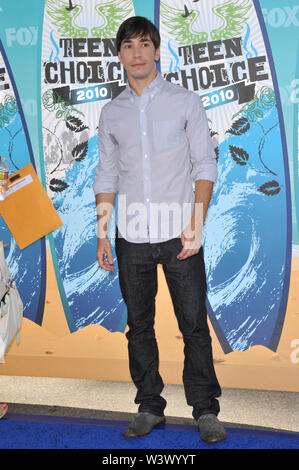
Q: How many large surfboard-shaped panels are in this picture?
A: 3